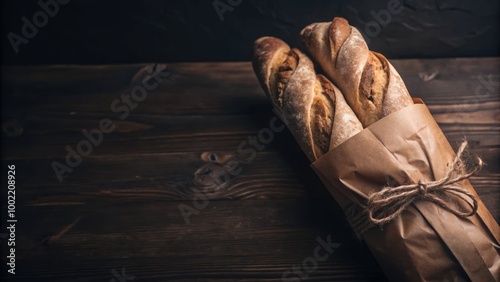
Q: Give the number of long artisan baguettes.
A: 2